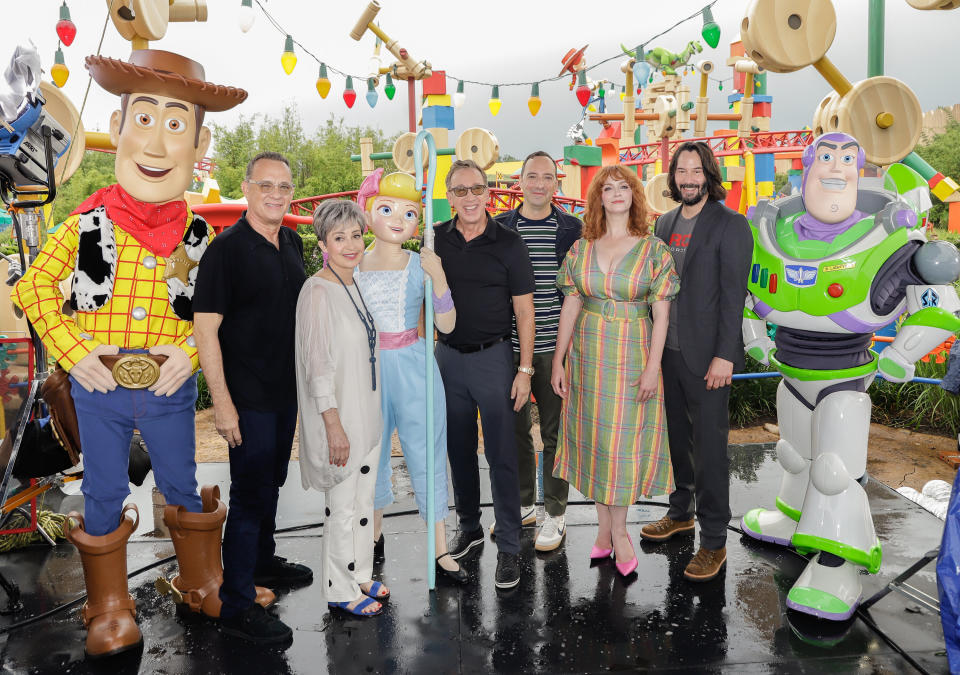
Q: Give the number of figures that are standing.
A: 9